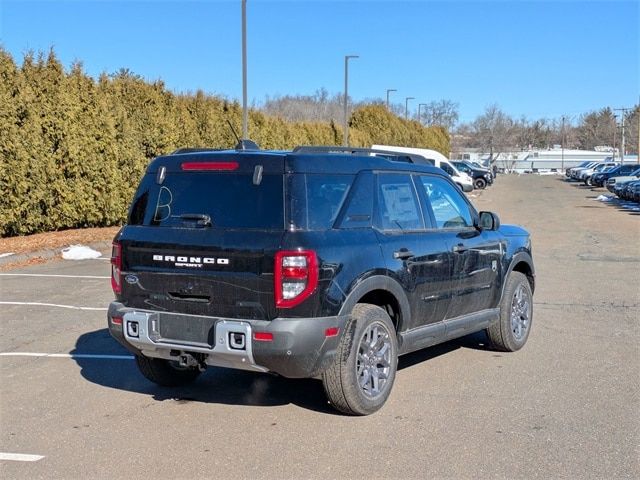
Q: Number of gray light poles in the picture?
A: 5